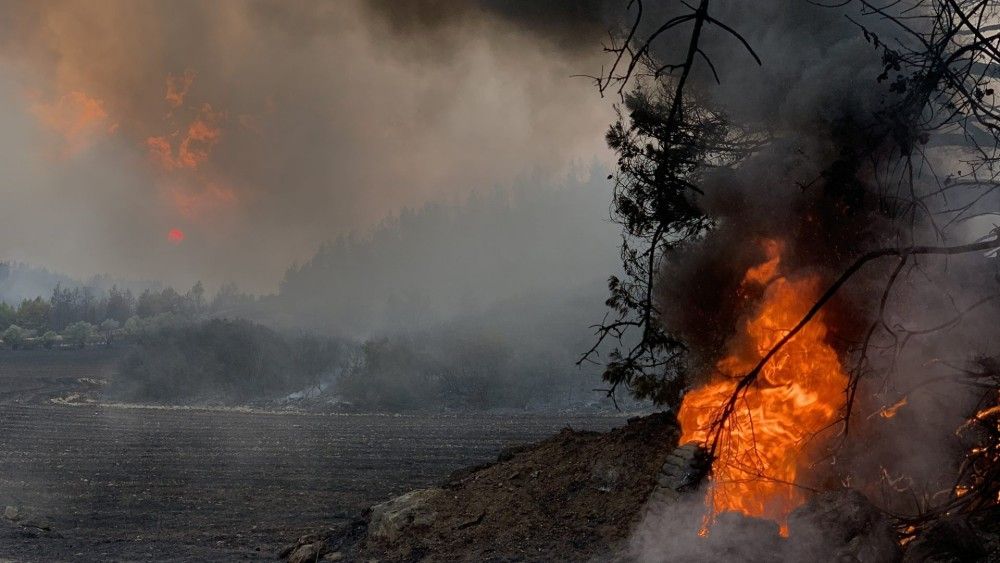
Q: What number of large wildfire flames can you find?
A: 1